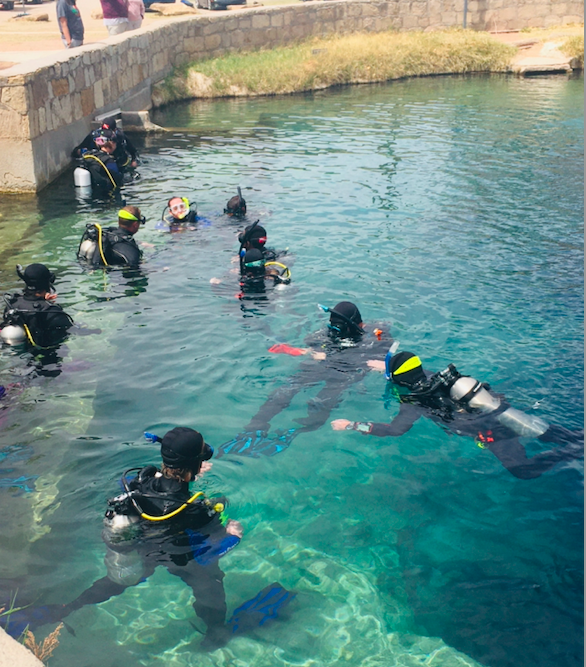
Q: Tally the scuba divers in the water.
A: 11